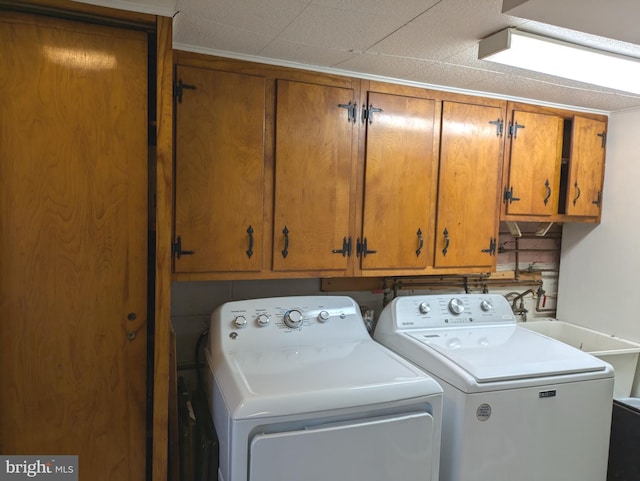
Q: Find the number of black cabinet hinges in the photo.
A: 12